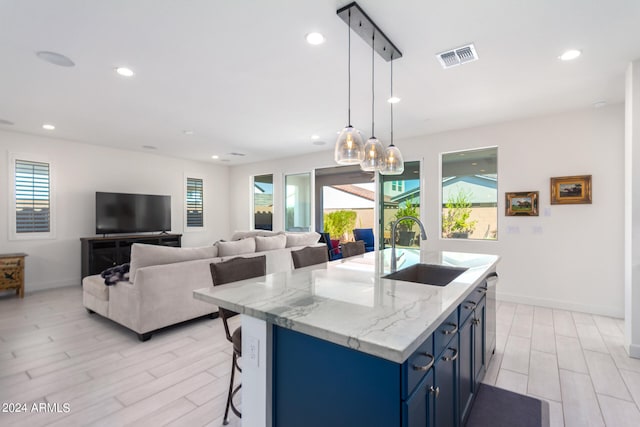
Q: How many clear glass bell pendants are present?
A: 3